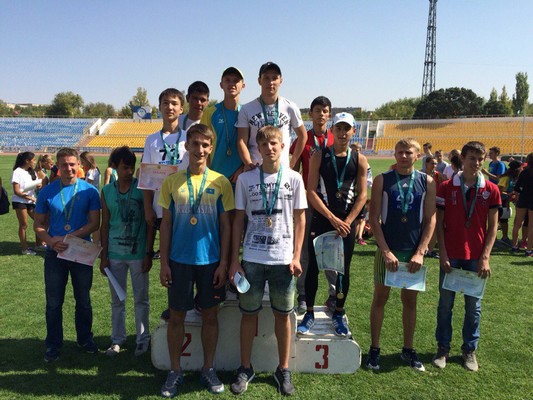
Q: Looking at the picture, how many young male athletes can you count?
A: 12